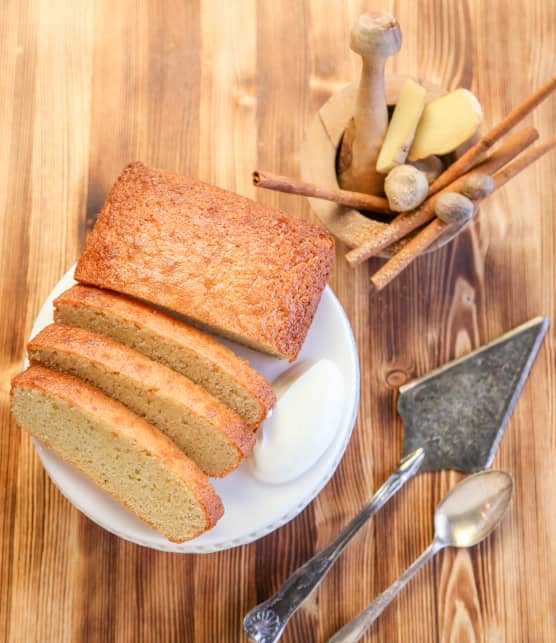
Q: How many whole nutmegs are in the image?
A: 2